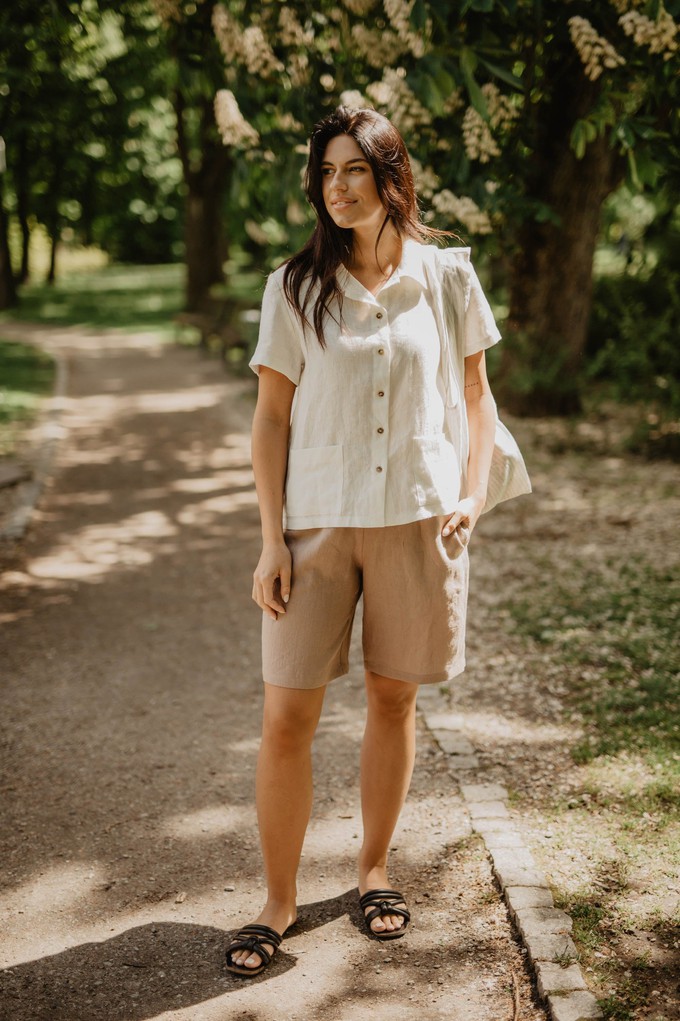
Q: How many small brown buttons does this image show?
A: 5